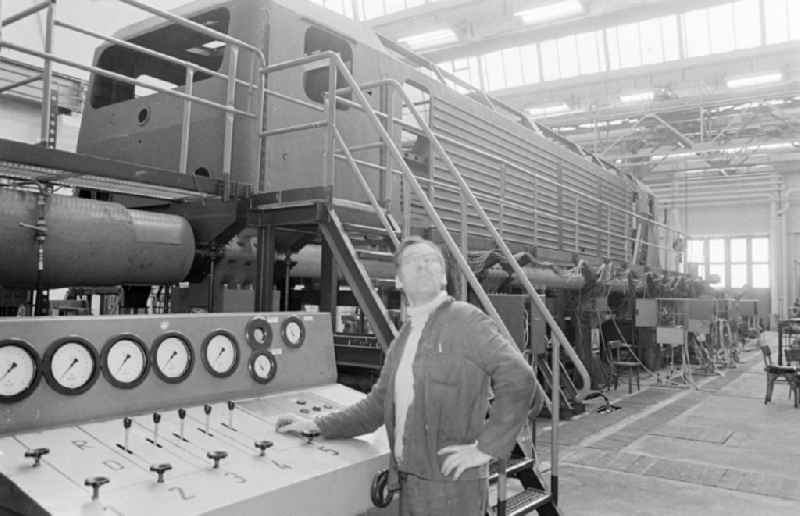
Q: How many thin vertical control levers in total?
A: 5